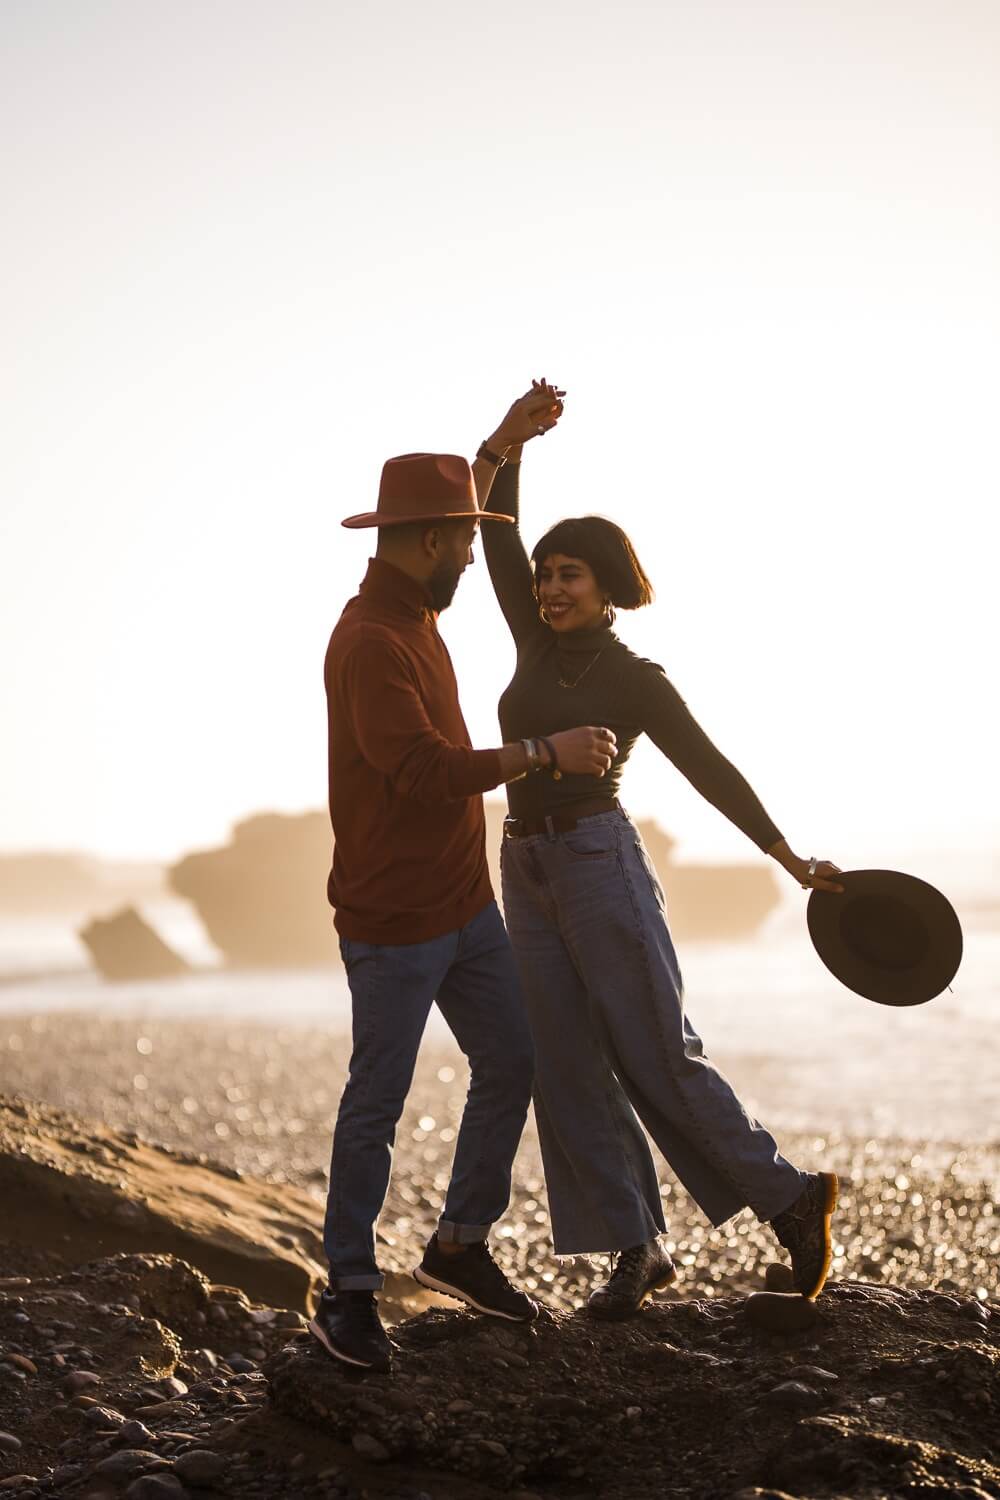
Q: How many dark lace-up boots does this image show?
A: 2